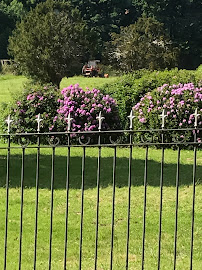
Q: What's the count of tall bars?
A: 7